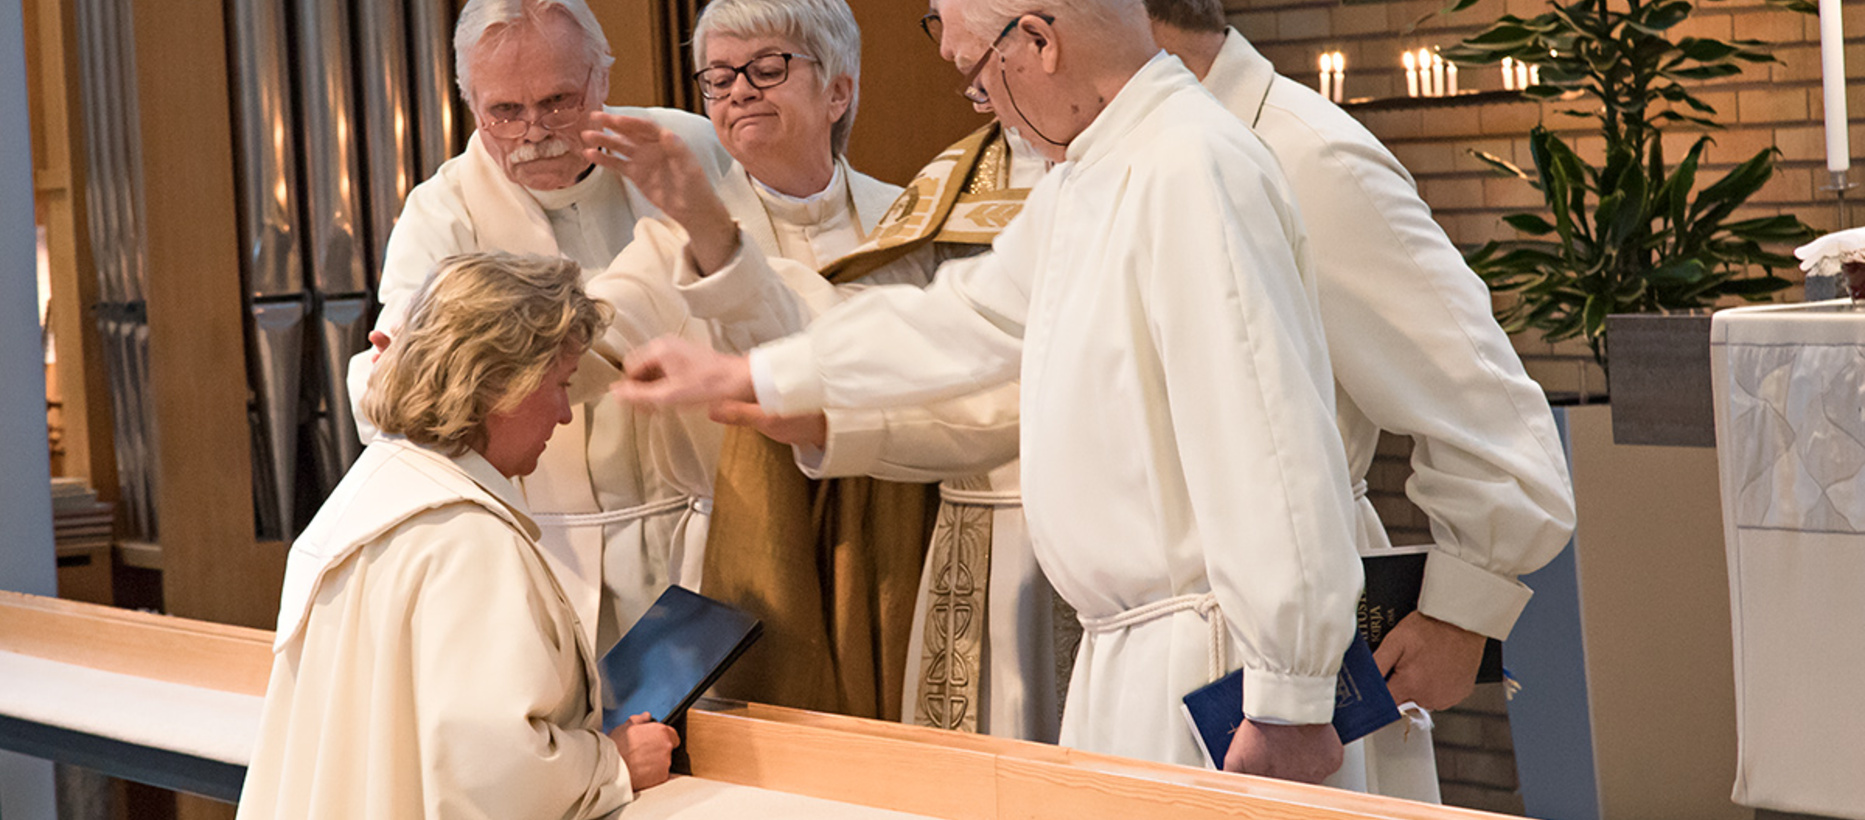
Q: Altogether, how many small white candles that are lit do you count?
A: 9